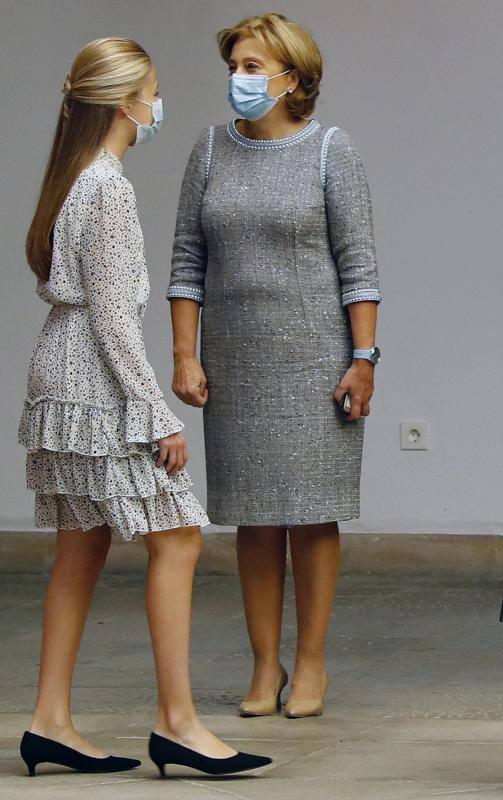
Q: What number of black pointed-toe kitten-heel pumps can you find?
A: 2